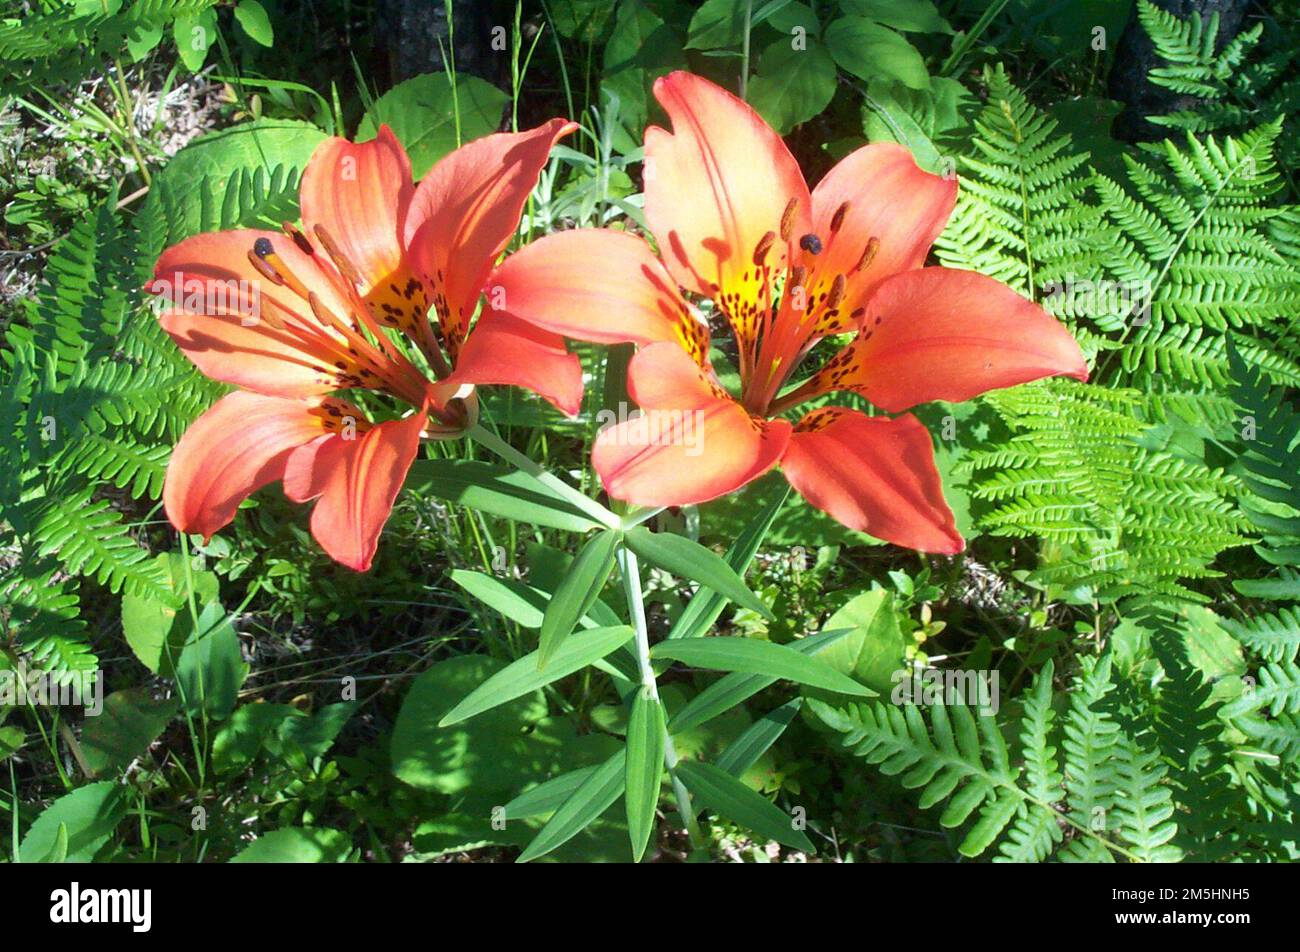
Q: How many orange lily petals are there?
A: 12